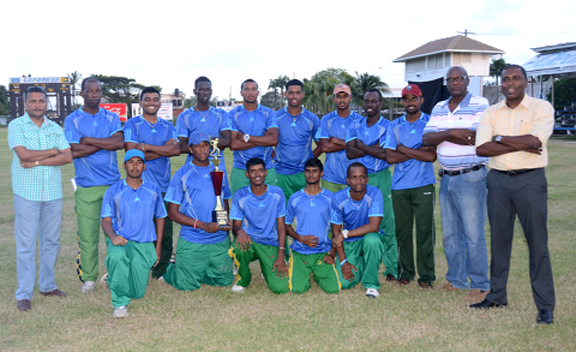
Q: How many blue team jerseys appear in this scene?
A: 13